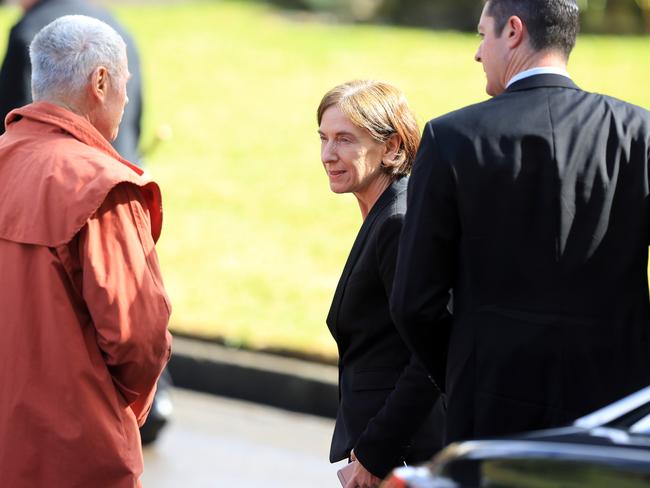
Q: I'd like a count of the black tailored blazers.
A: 2